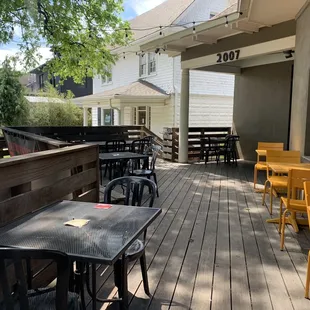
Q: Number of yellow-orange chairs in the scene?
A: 4